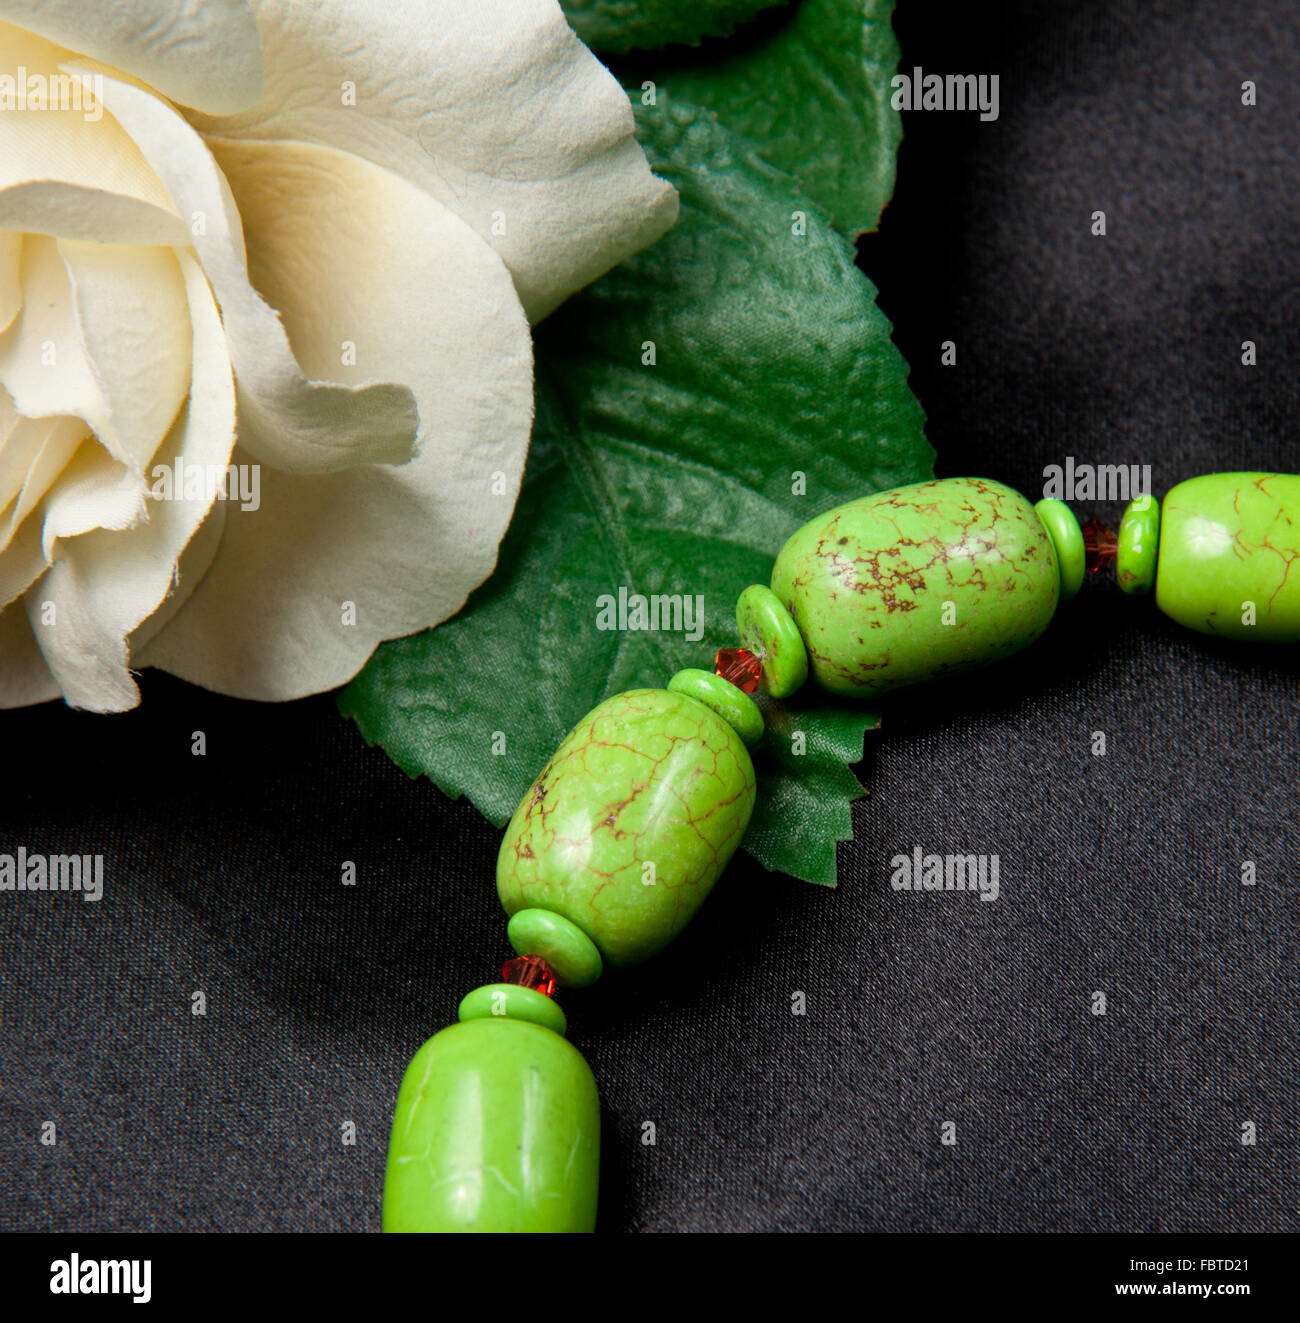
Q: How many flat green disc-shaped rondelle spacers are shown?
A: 6